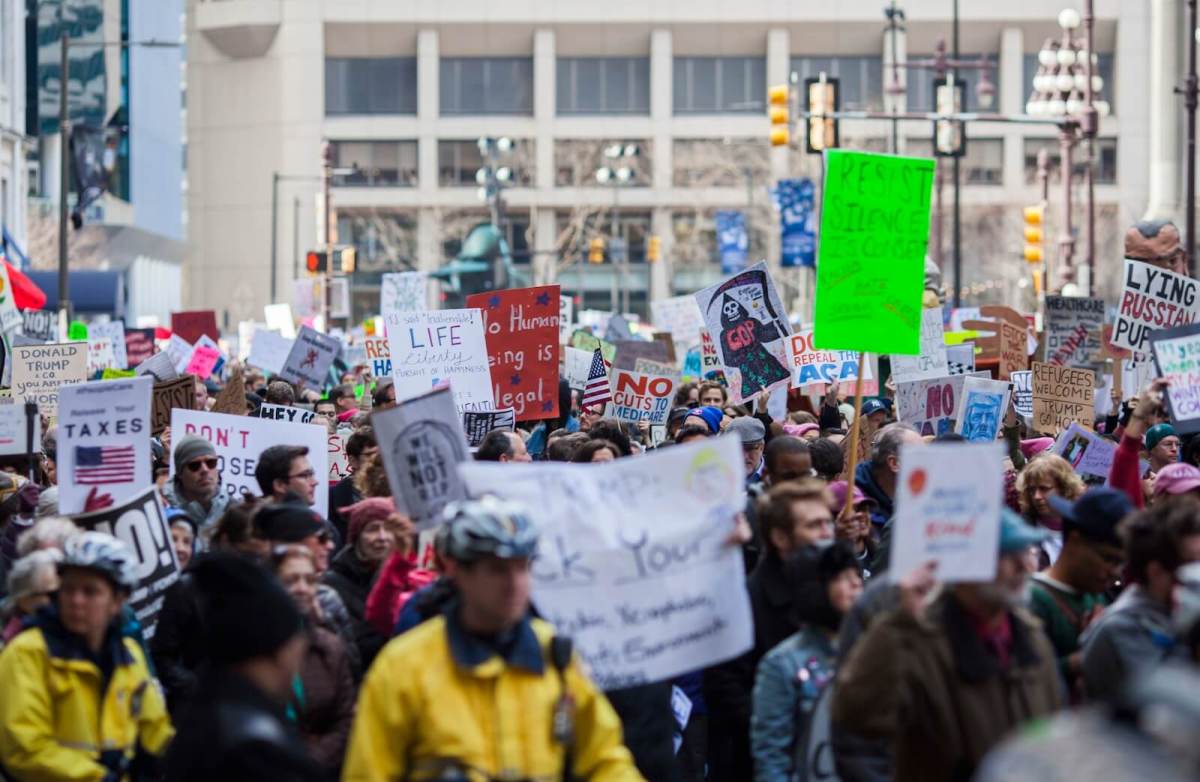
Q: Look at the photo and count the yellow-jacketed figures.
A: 2